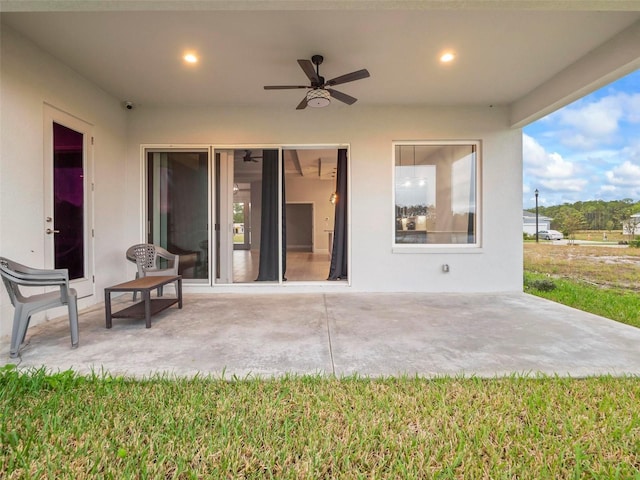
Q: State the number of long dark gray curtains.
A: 2